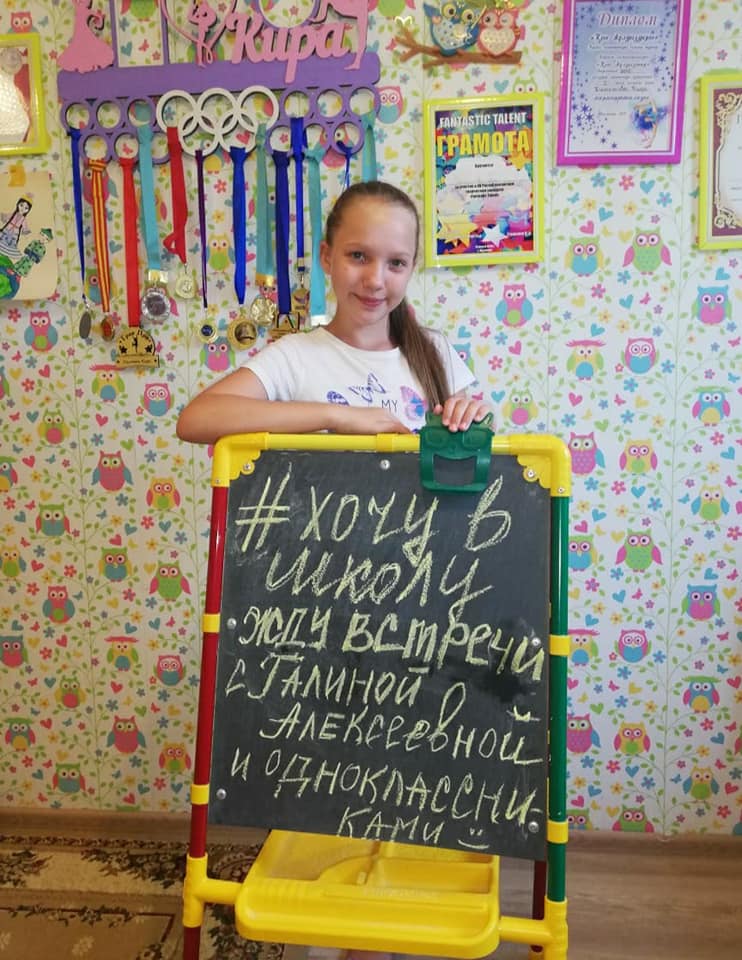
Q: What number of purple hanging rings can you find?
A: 12